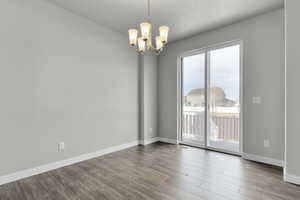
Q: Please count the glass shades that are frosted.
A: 5